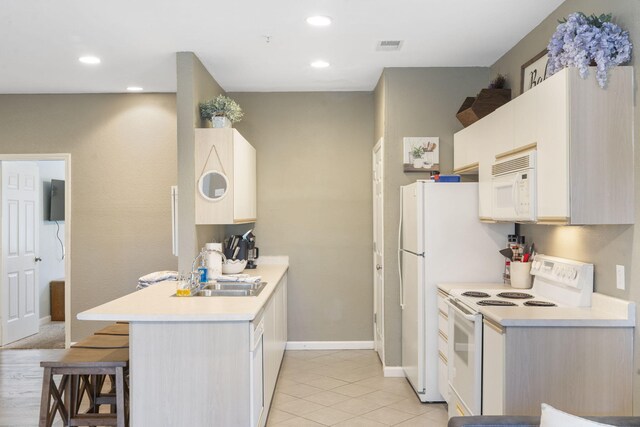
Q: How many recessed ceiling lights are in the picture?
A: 4